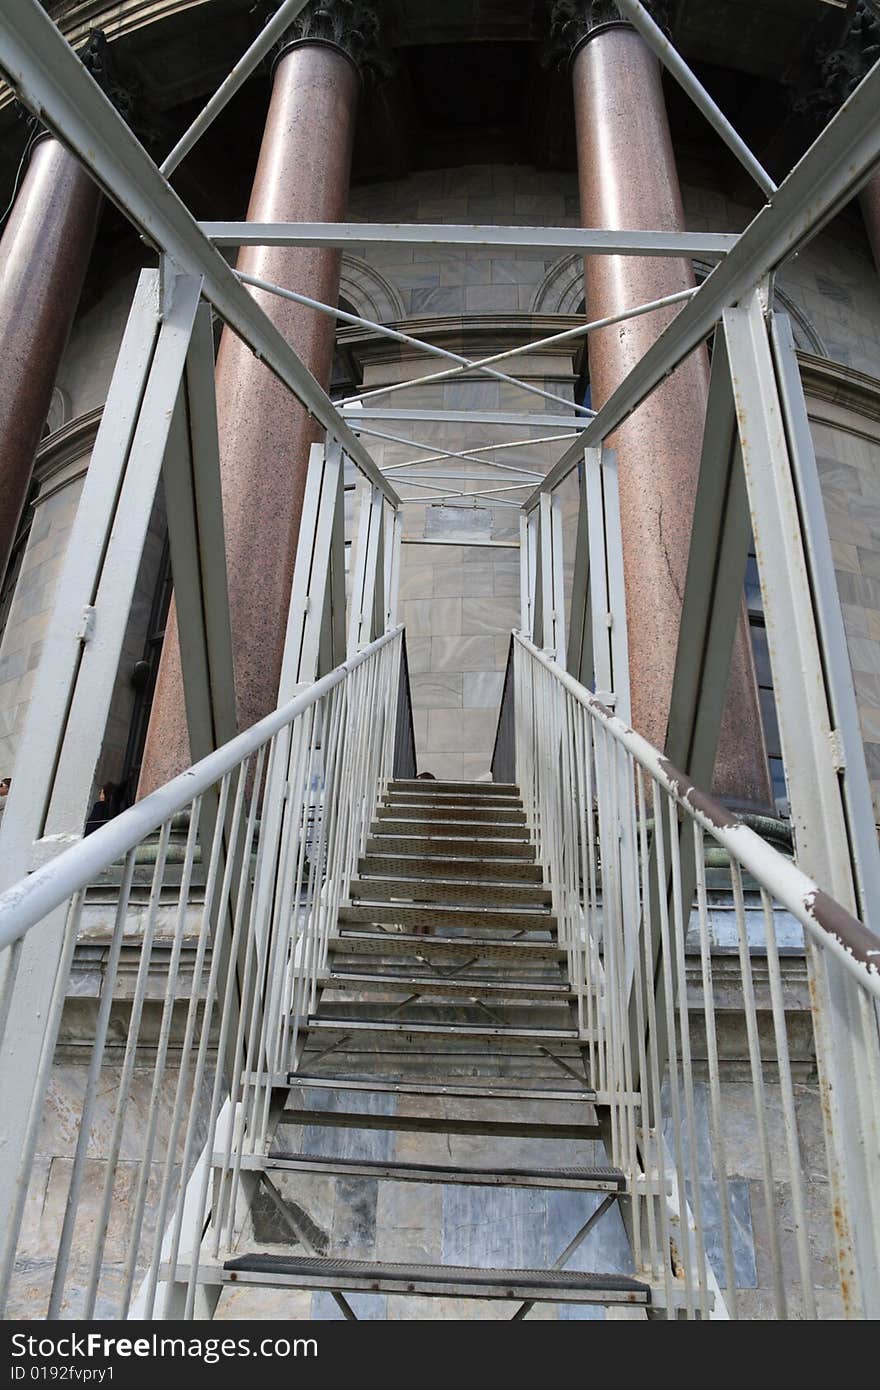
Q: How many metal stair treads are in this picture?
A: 14